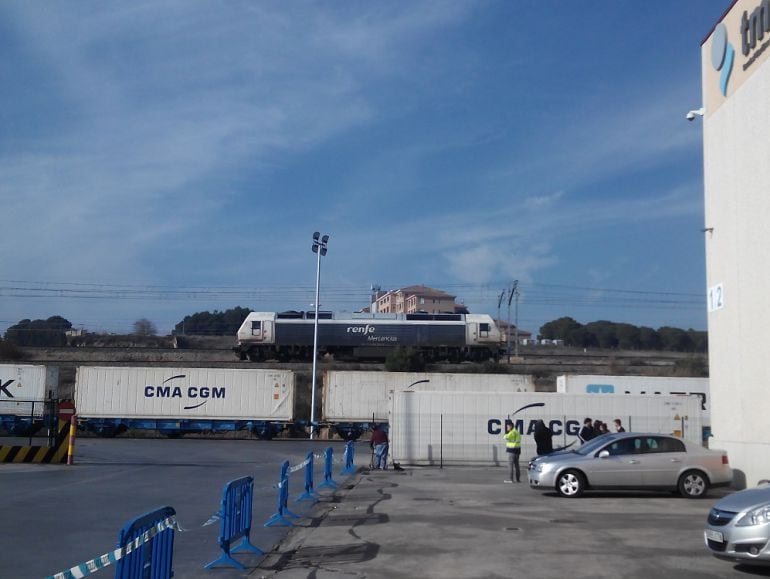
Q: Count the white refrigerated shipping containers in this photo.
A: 5